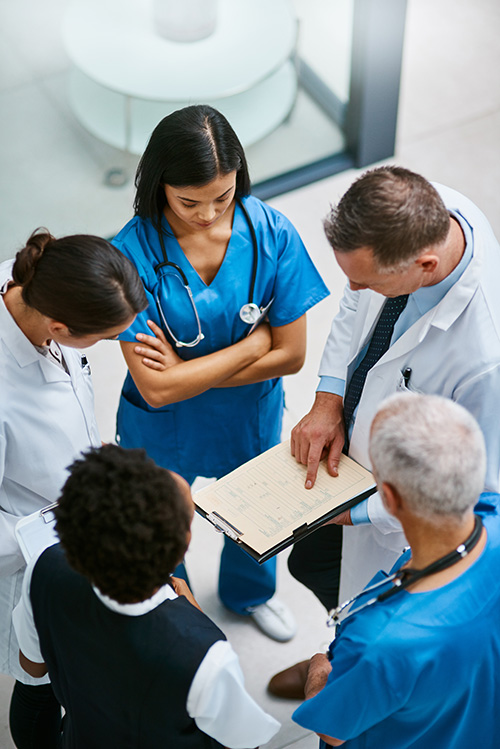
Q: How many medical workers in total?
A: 5